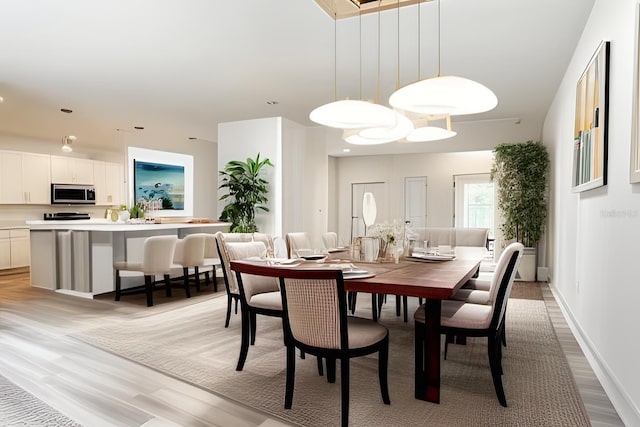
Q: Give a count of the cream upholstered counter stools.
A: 3